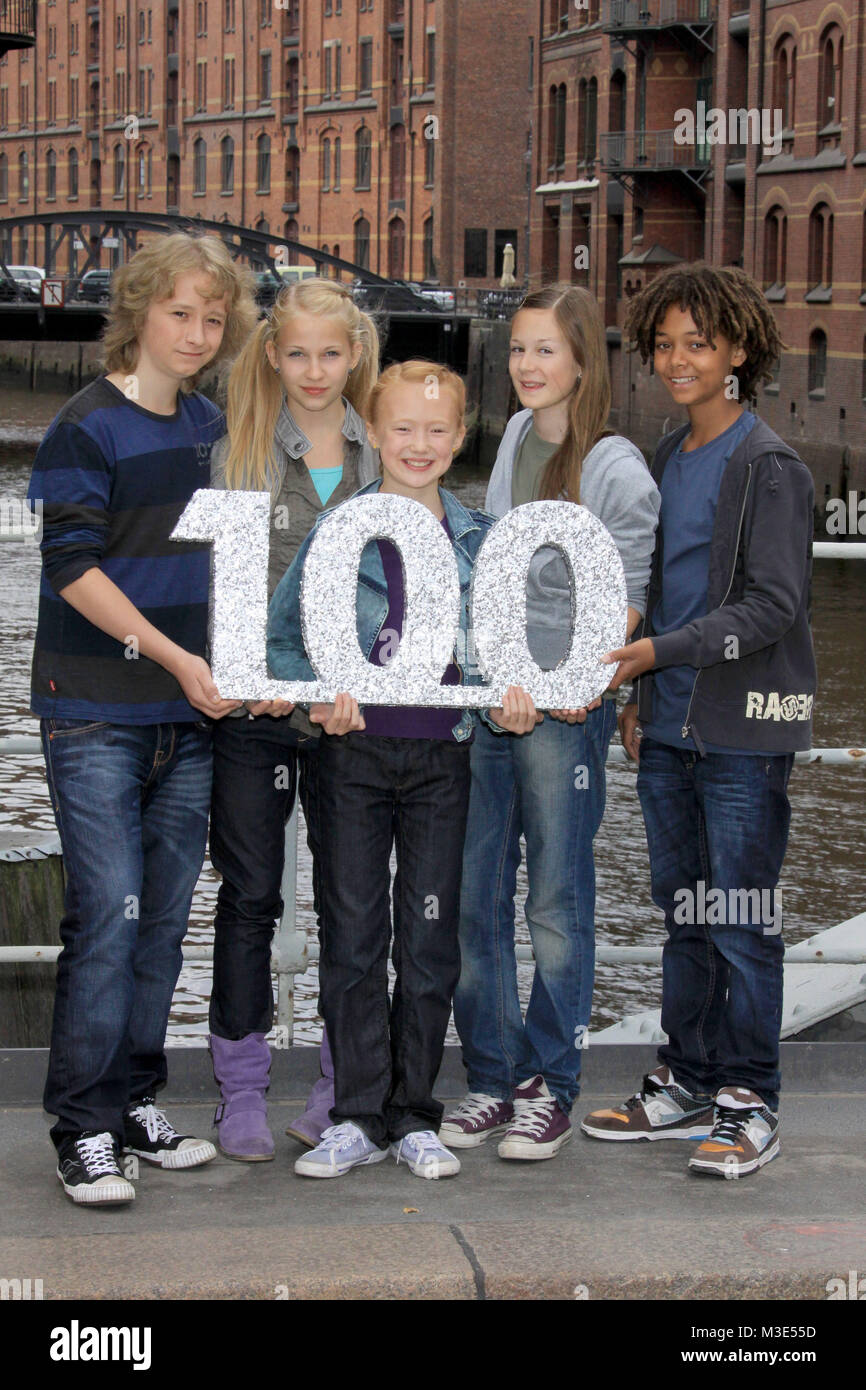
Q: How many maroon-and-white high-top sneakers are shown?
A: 2